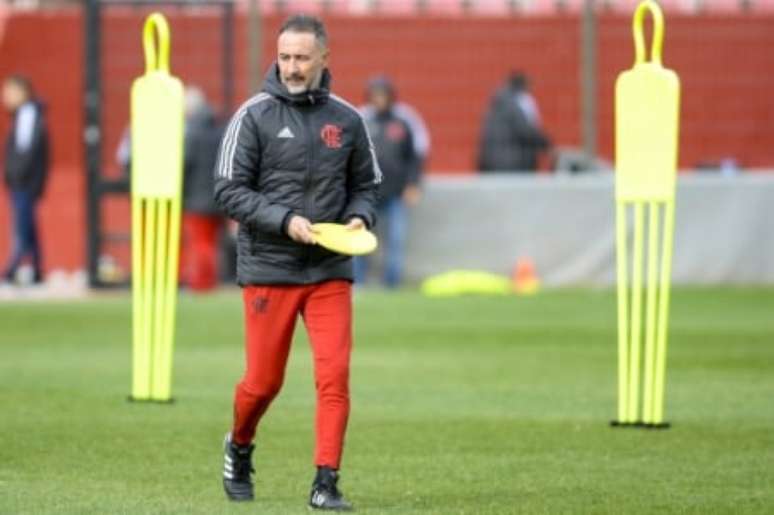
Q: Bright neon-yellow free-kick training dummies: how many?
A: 2